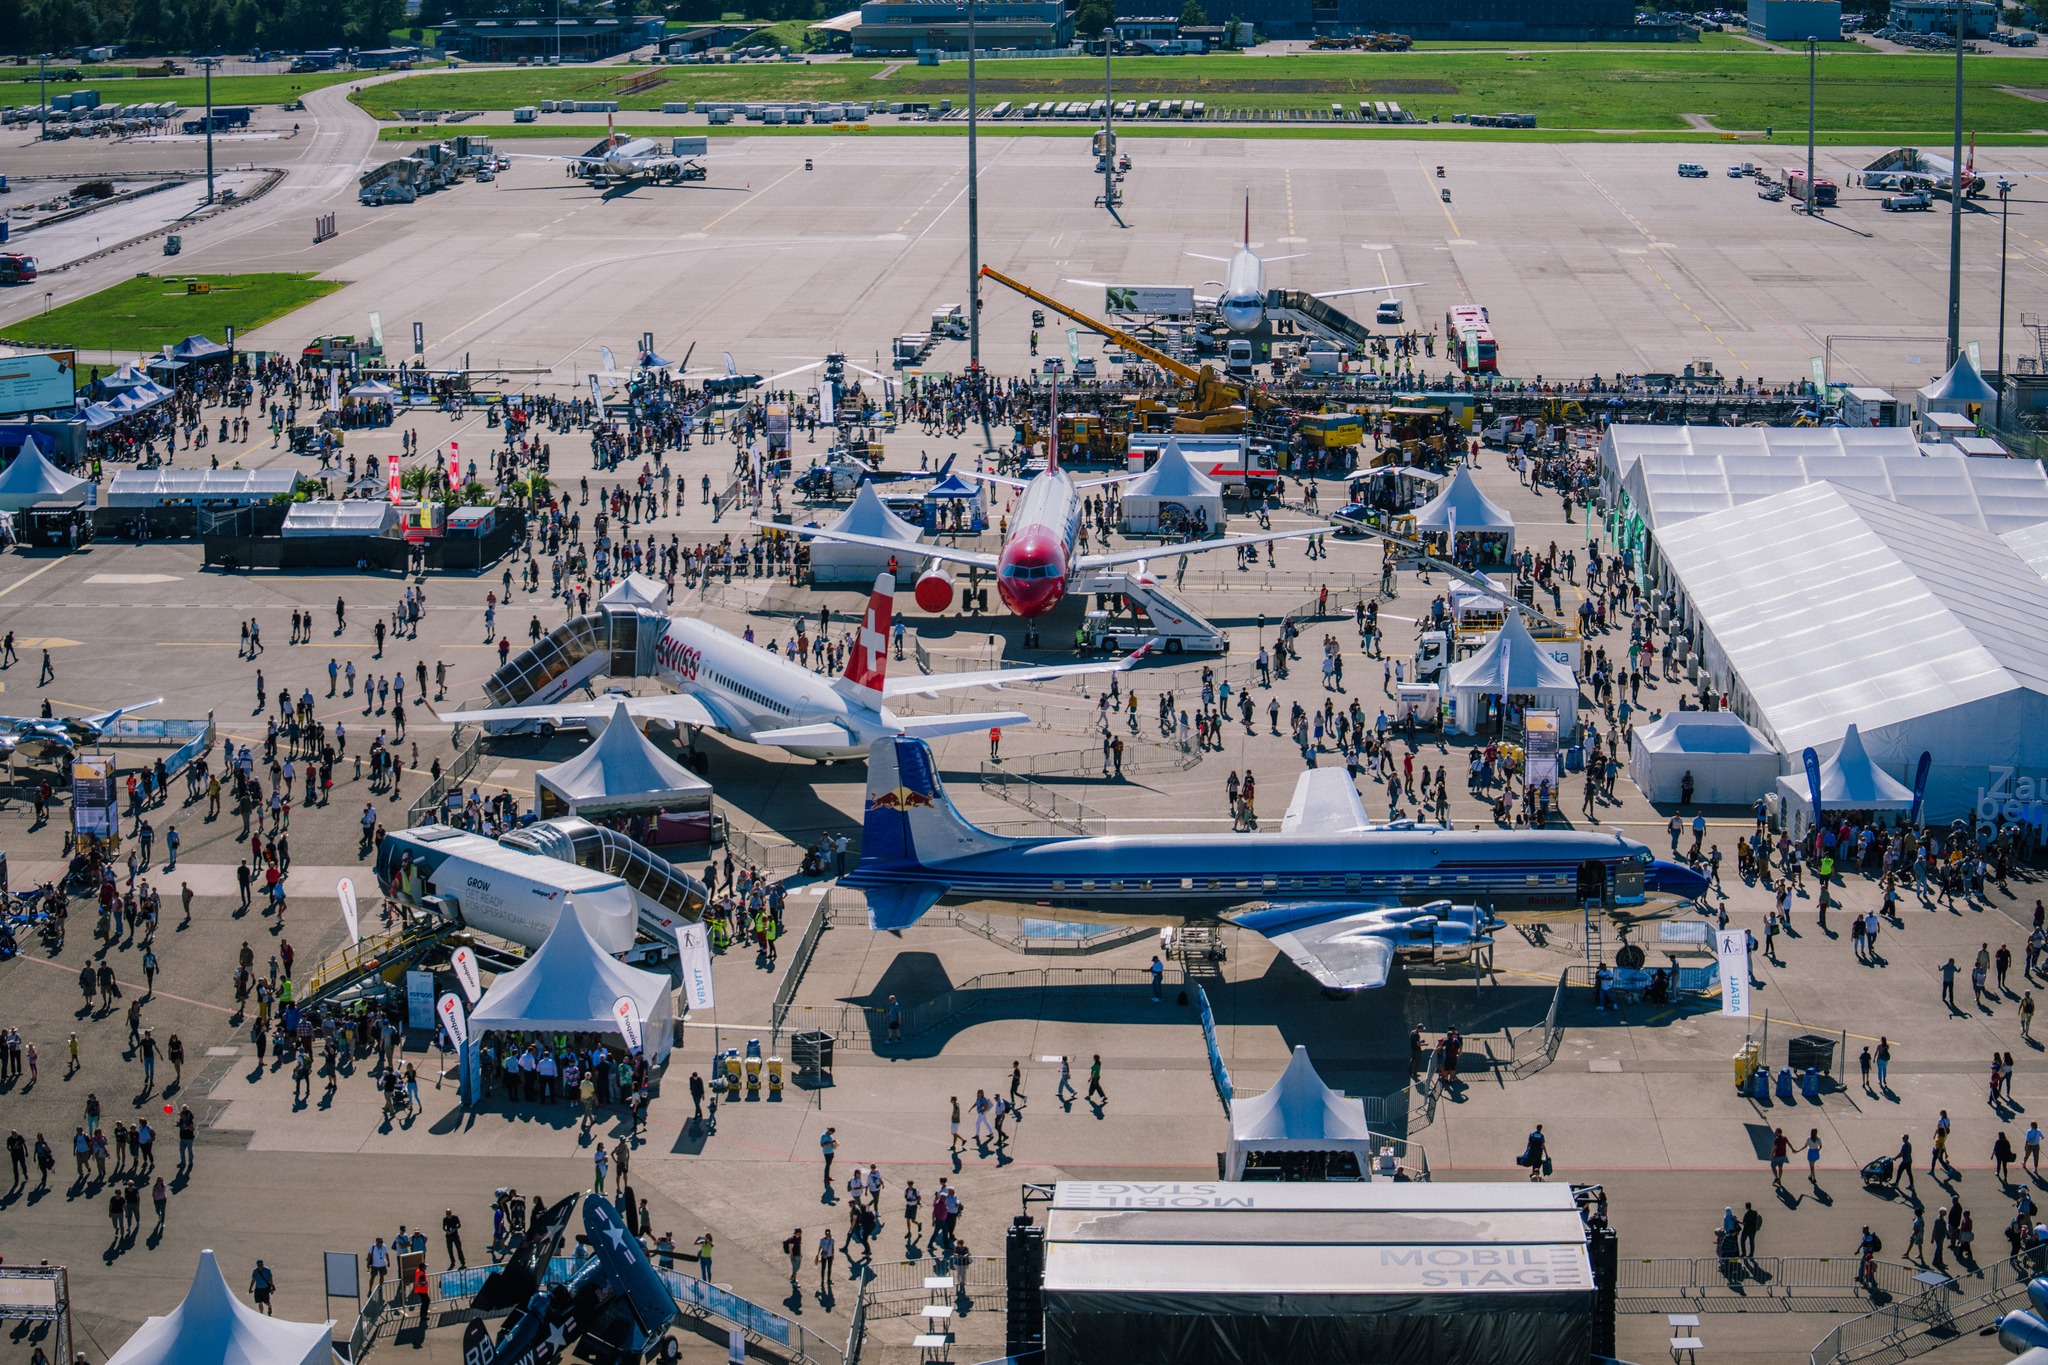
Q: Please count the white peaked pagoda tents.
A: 11